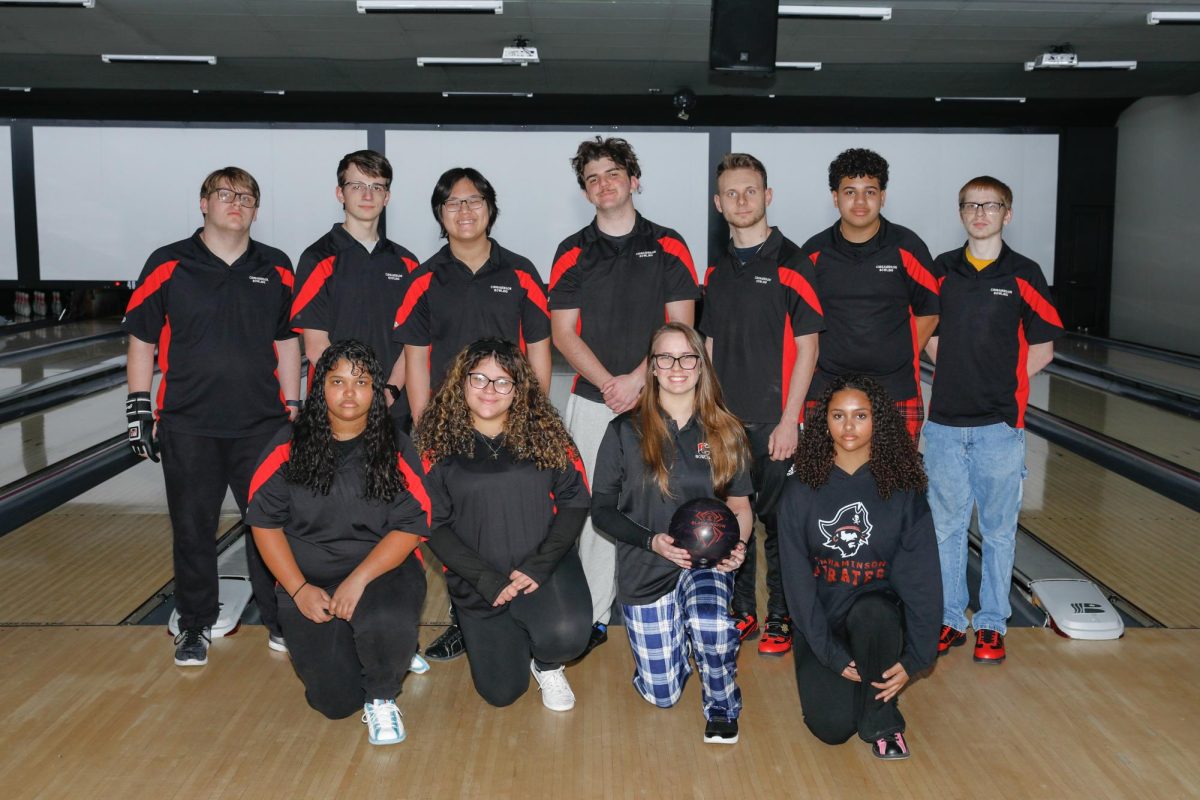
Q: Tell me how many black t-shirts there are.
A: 10